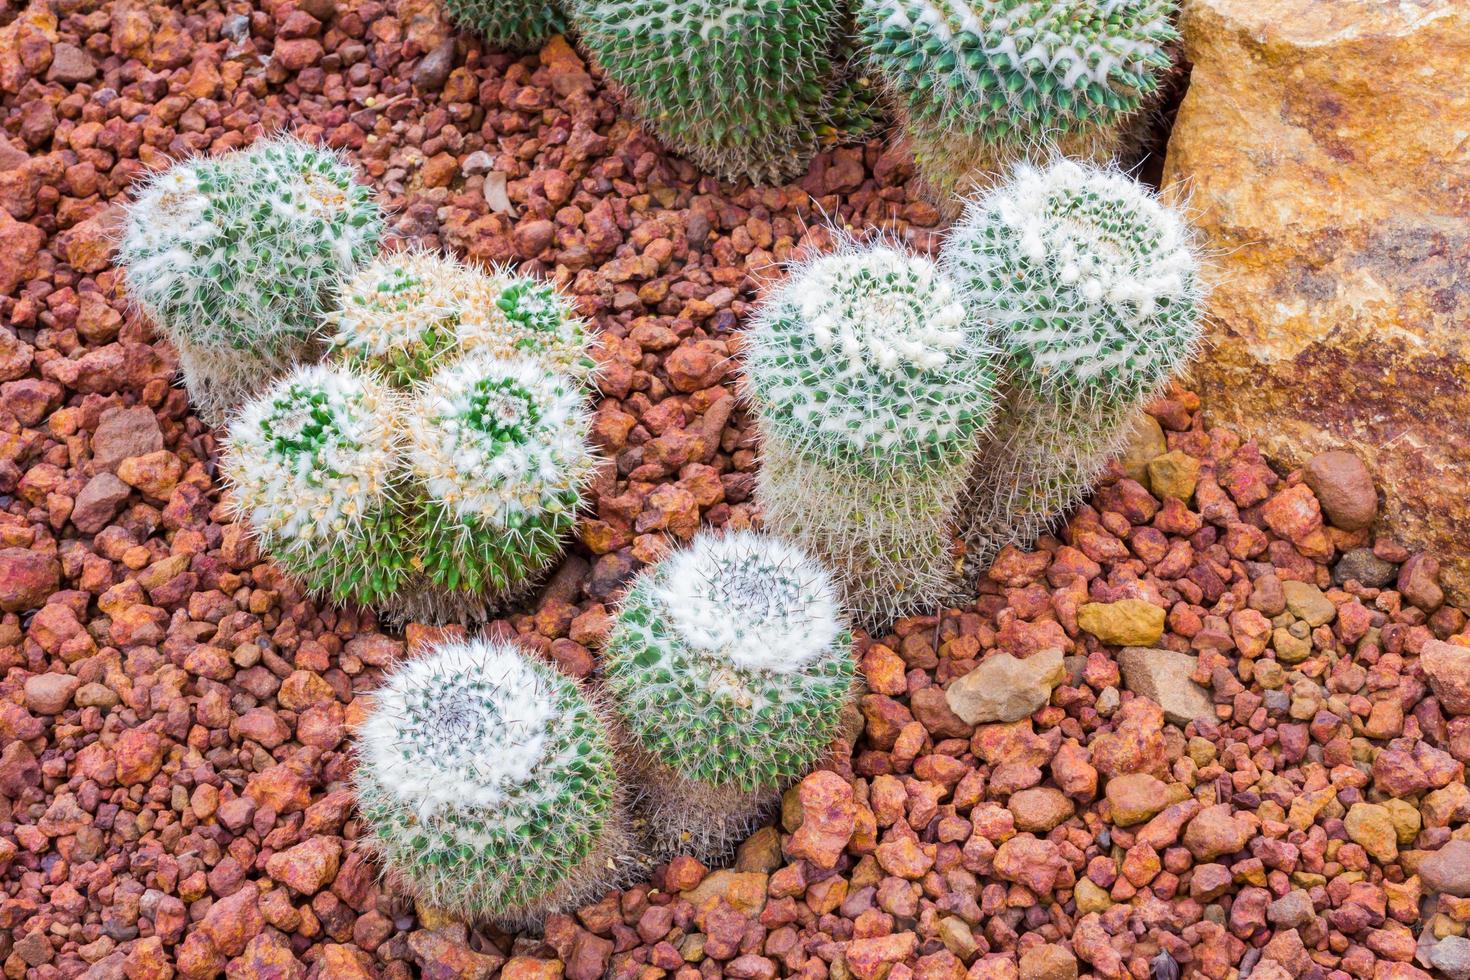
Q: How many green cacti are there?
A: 12